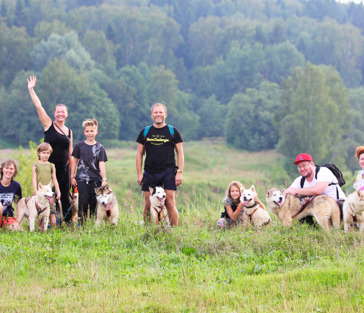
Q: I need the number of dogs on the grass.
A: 6